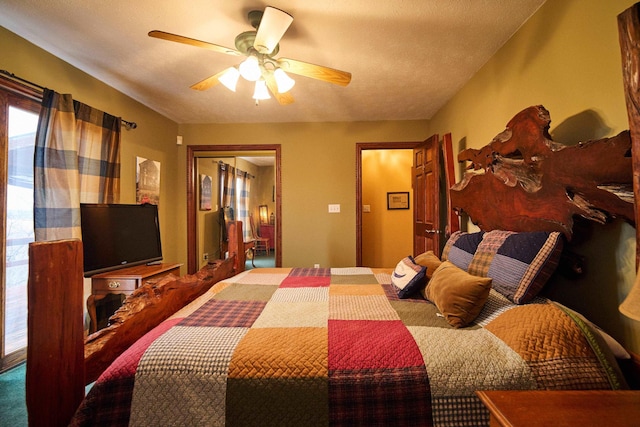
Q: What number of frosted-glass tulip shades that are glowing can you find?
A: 4